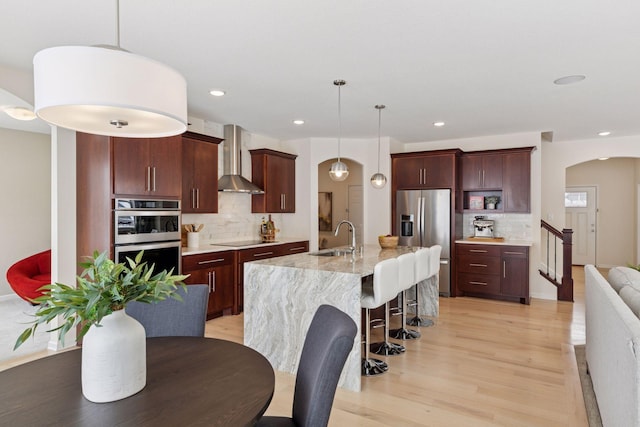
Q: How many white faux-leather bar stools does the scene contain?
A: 4